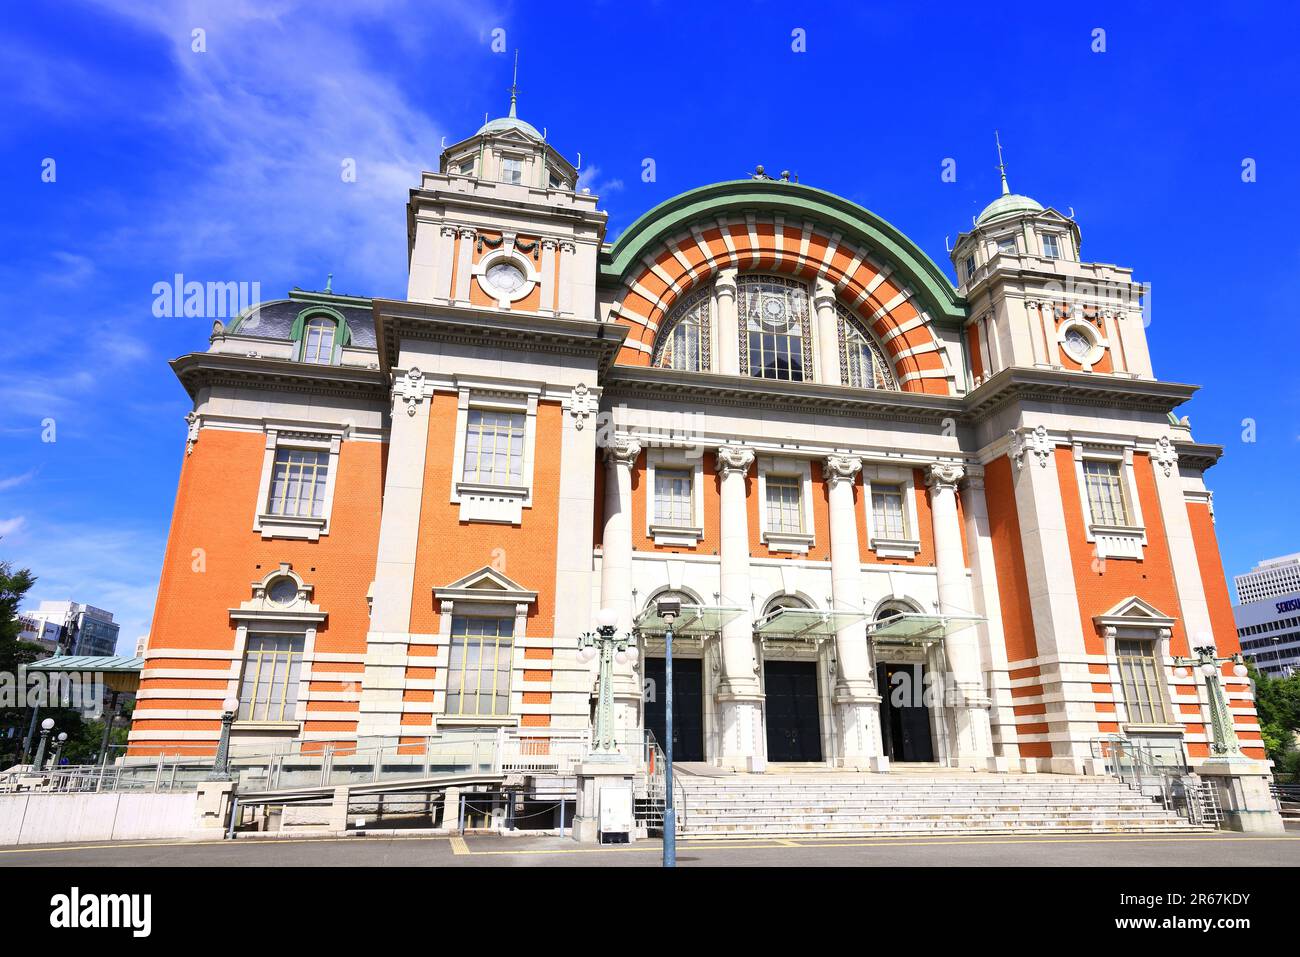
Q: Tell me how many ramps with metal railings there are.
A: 1